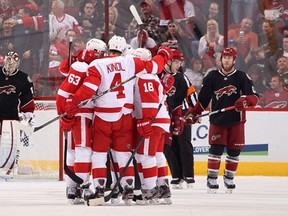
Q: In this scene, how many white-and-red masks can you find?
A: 1